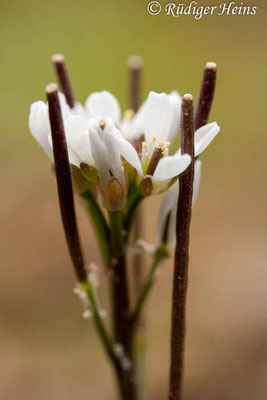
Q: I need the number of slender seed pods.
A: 5